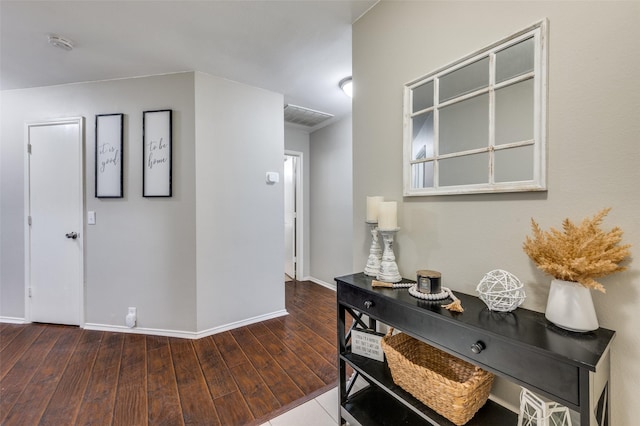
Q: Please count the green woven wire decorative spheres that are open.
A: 0